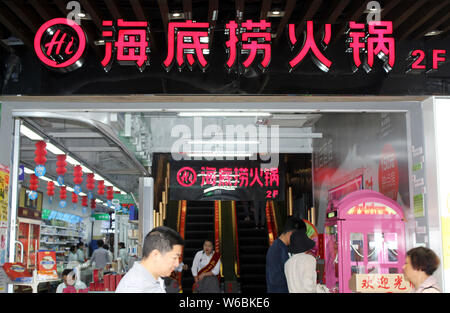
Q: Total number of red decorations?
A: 12